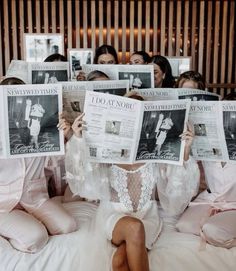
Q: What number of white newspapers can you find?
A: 7